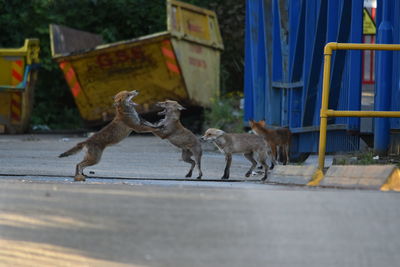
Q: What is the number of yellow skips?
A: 2